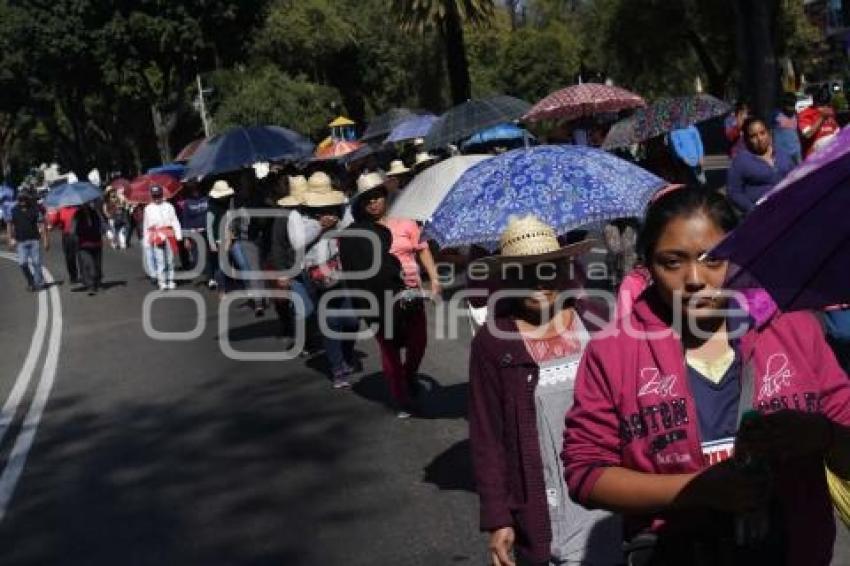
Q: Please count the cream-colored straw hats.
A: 7